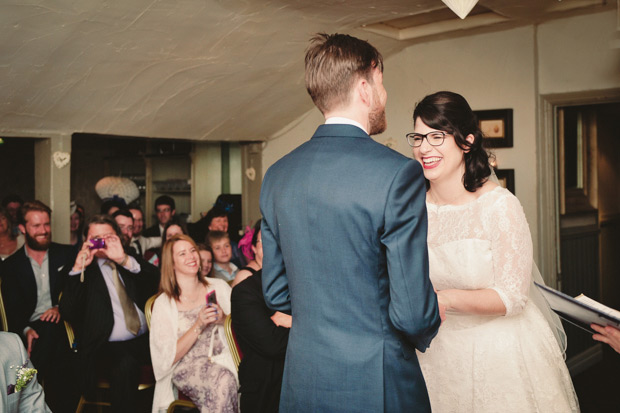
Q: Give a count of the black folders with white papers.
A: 1